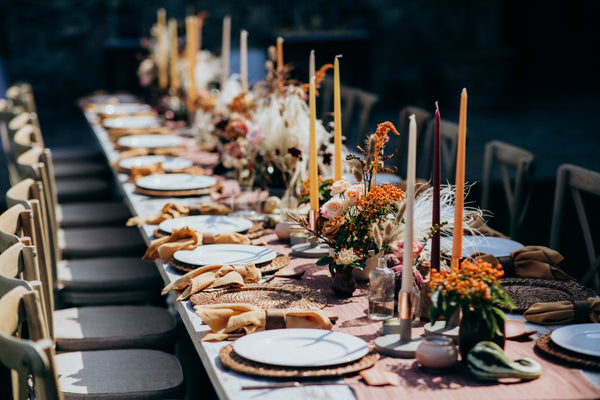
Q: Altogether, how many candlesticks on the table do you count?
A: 13